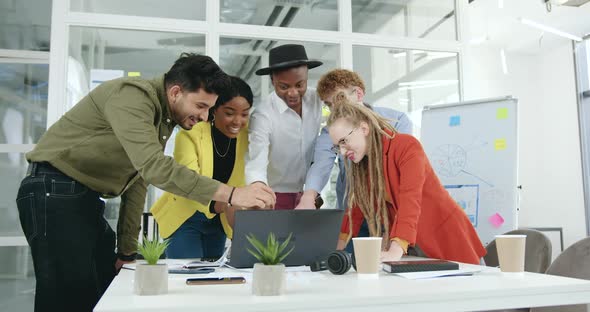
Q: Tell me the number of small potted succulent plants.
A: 2